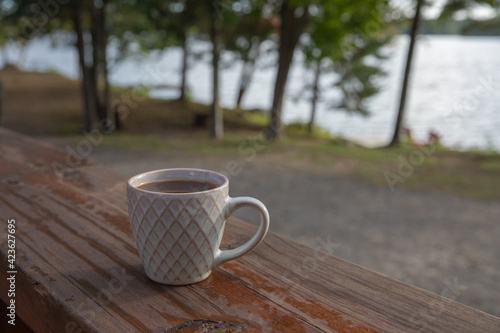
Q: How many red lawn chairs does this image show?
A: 2